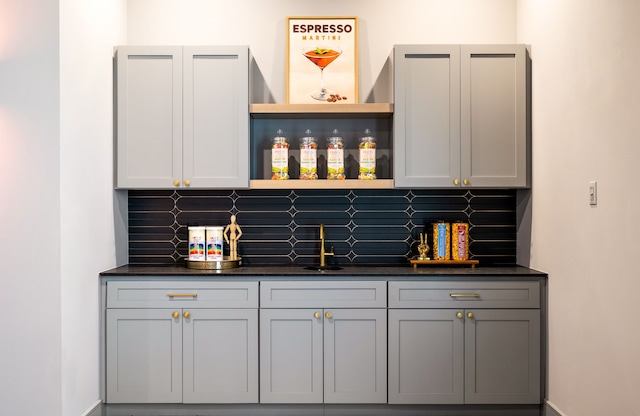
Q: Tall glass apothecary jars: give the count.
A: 4